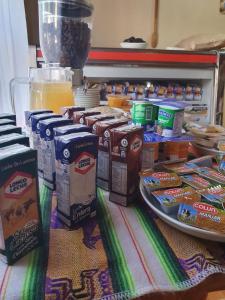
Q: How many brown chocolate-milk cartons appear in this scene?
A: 5